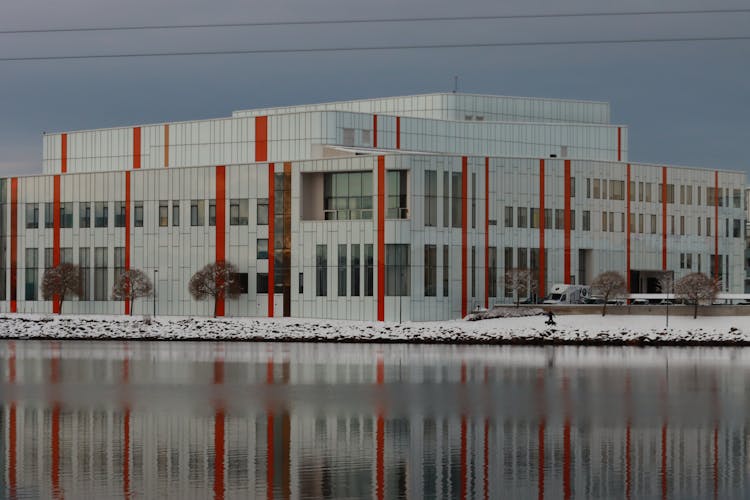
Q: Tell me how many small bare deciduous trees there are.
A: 6